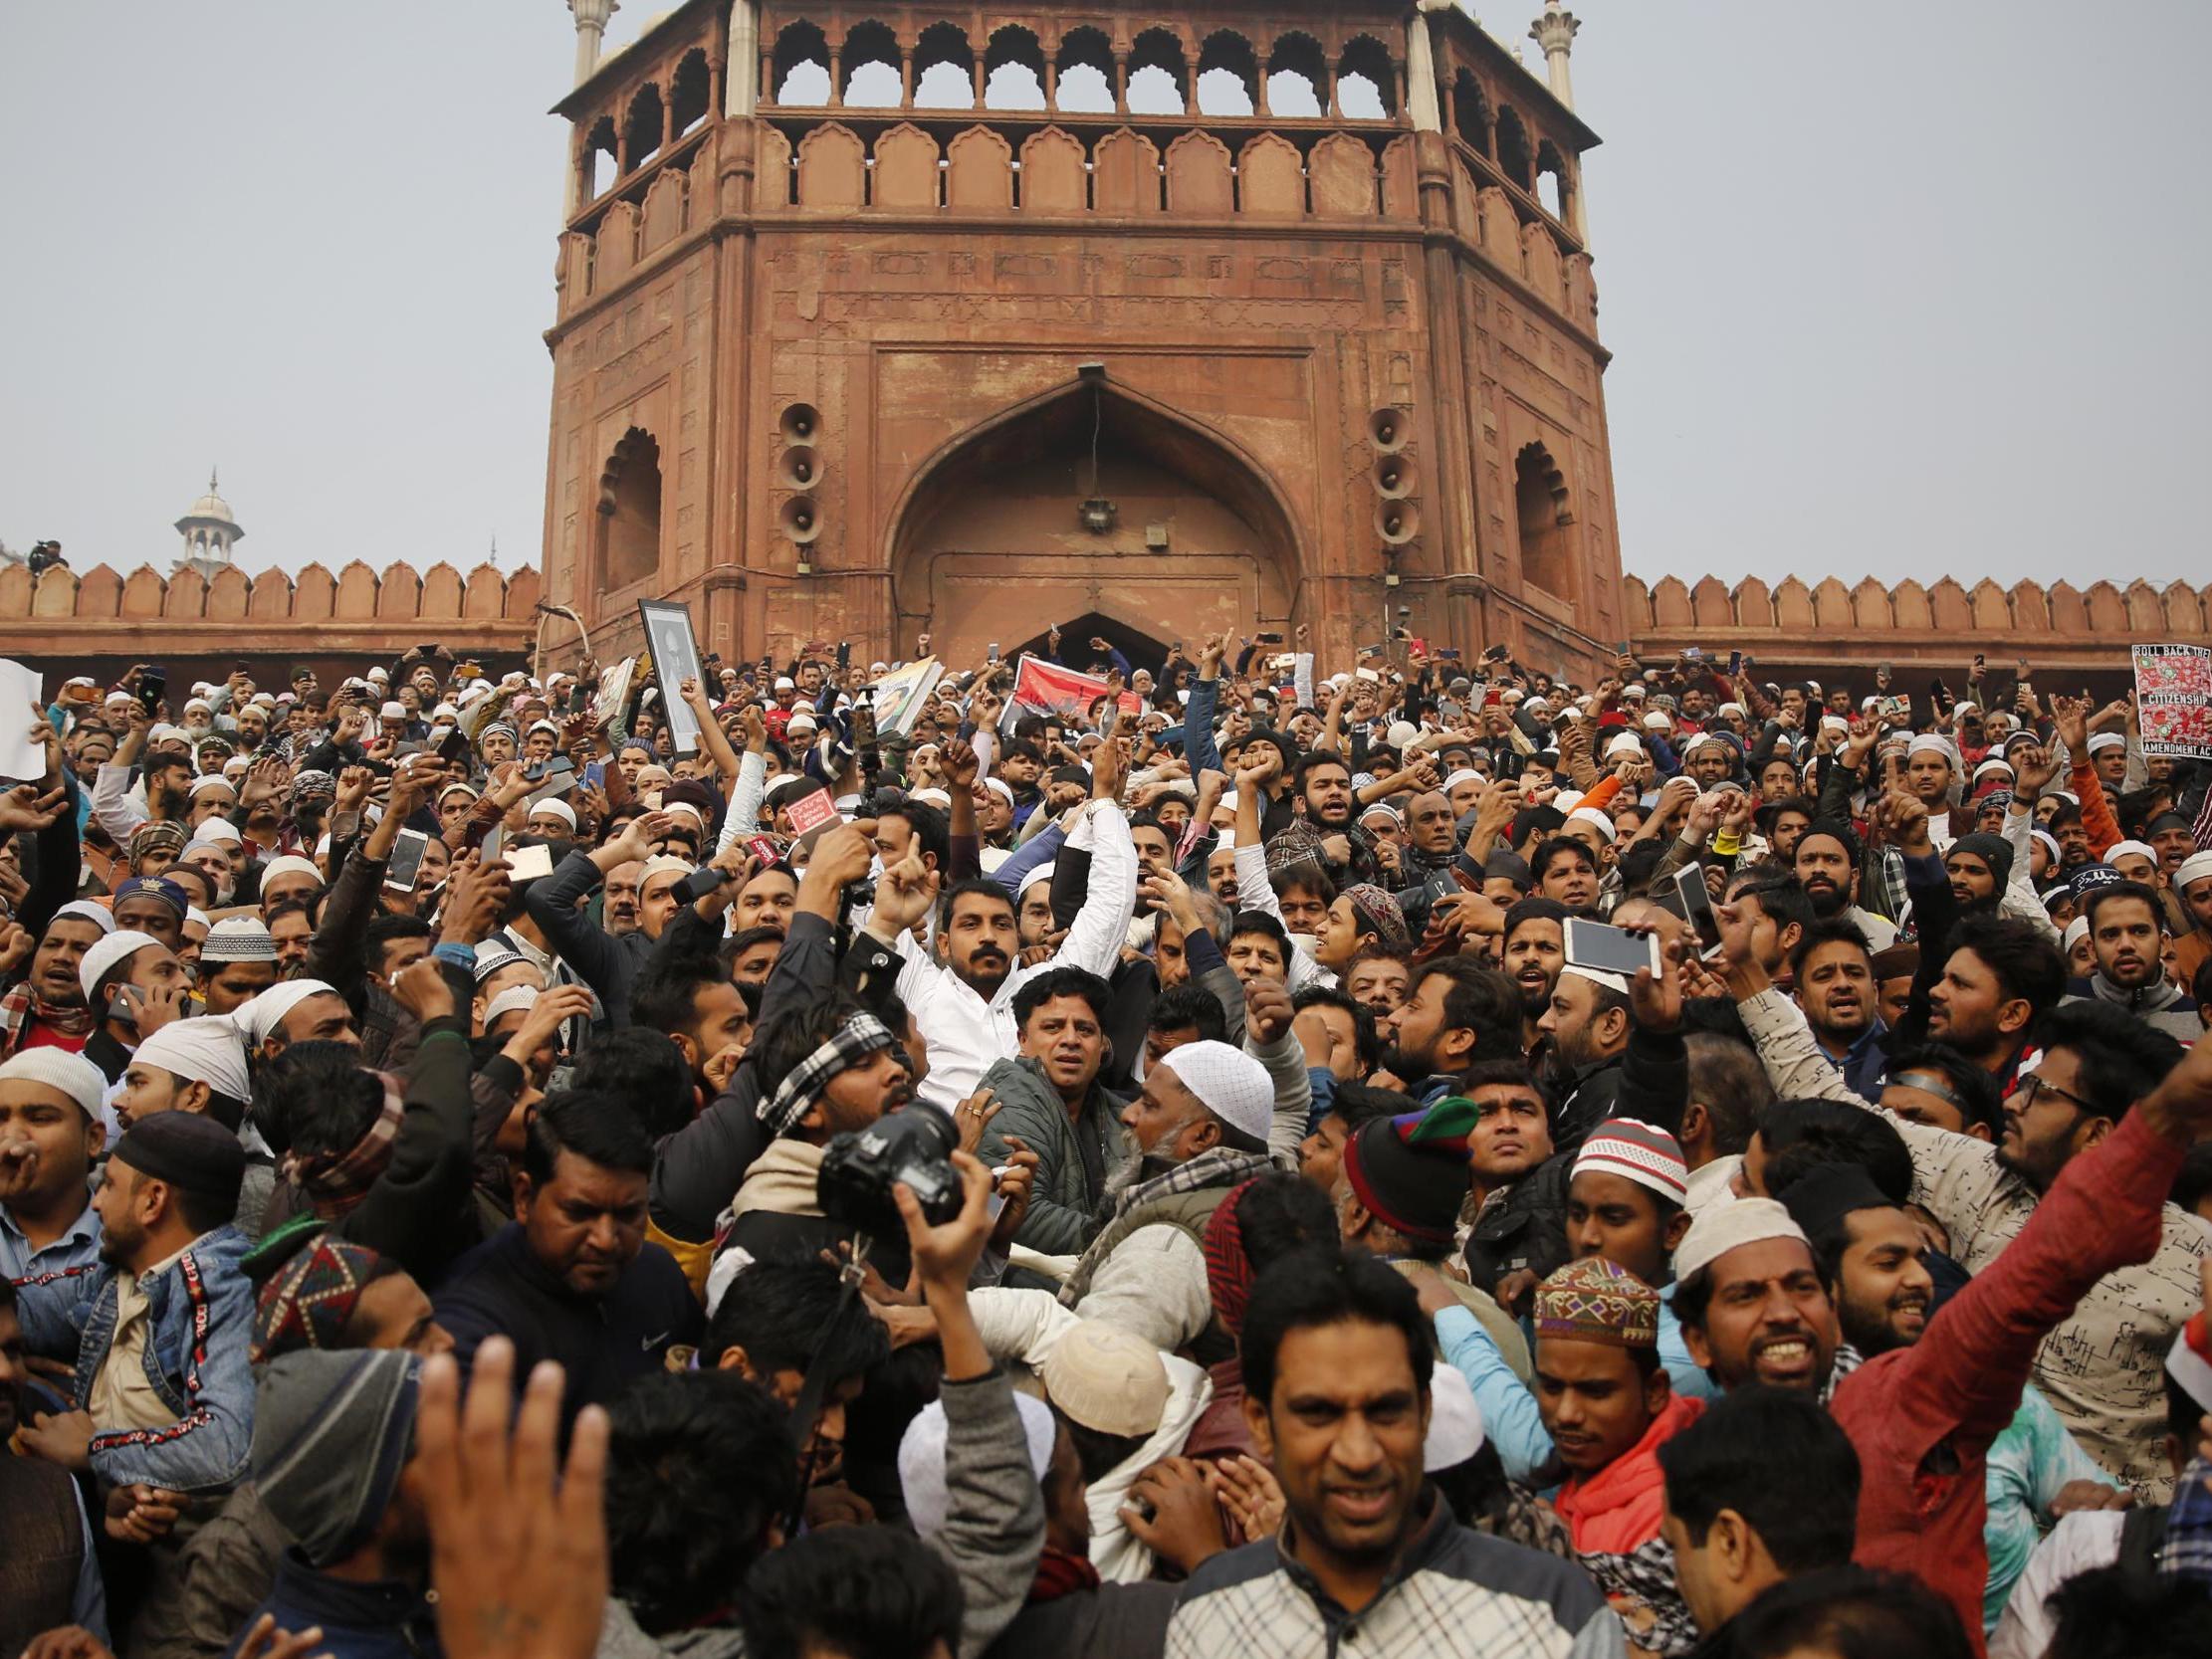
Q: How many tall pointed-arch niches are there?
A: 2